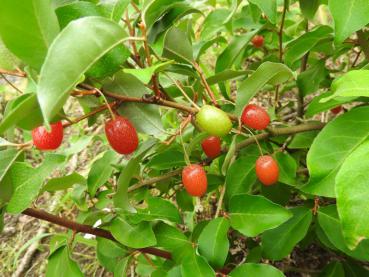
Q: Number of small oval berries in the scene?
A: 8